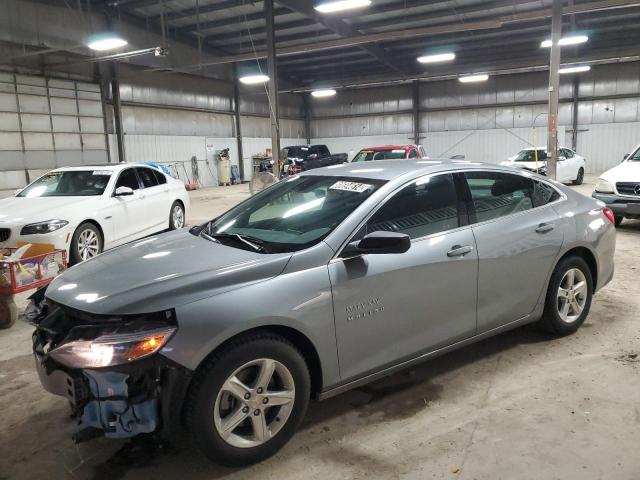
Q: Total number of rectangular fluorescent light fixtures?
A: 8